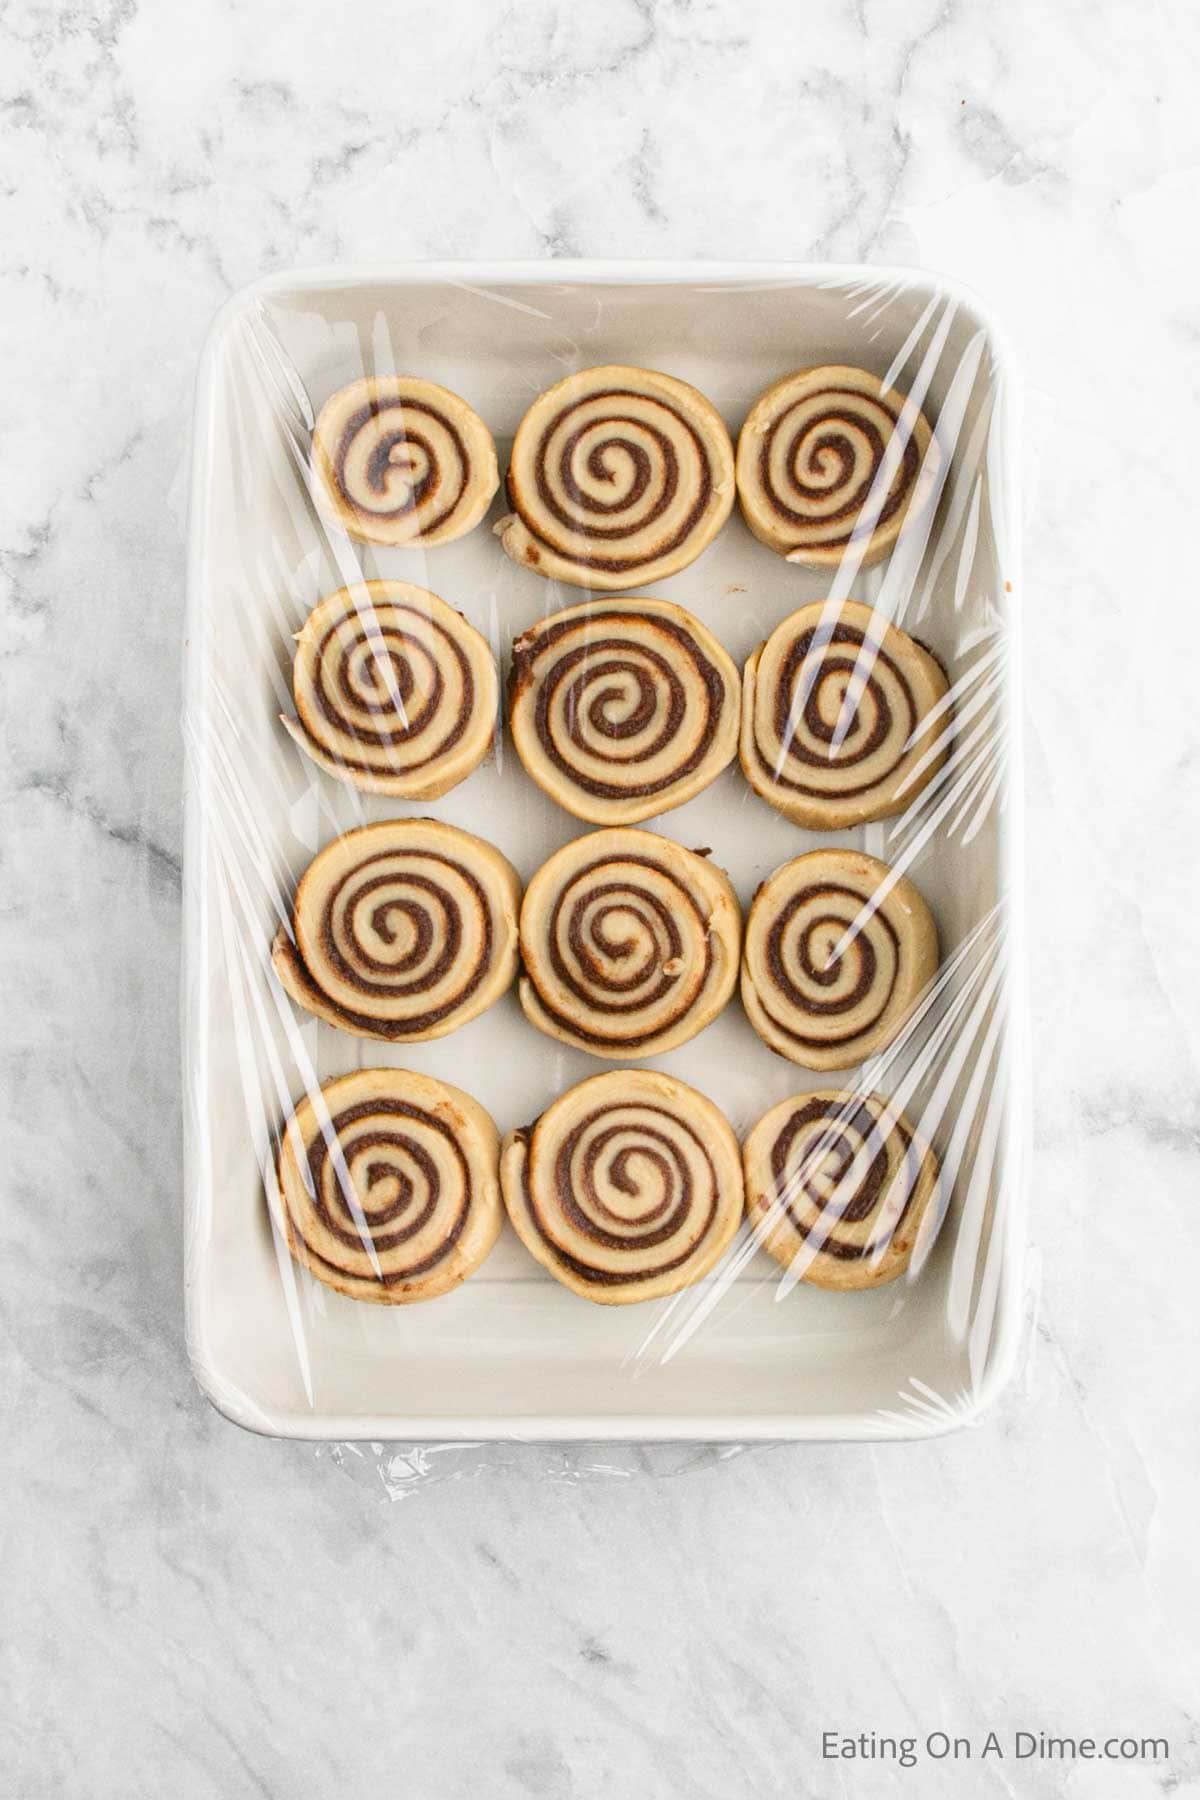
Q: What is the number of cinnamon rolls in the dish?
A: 12